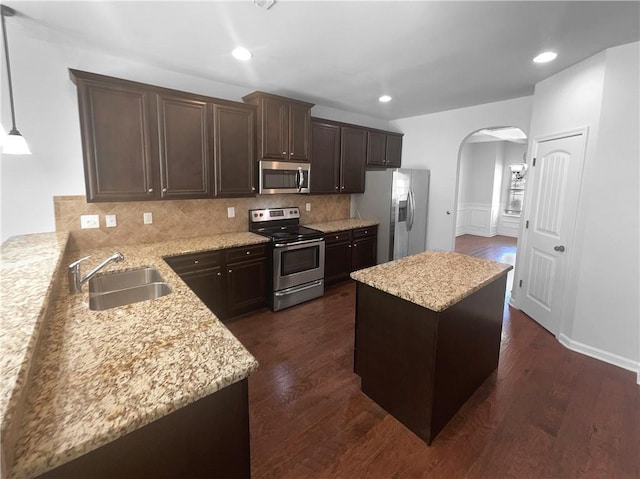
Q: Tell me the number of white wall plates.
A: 5